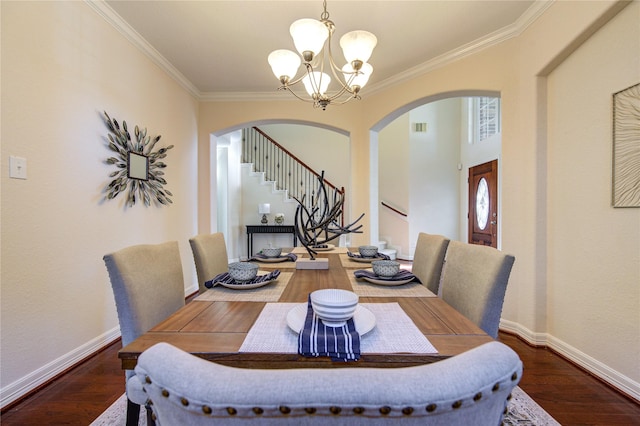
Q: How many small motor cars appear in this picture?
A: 0